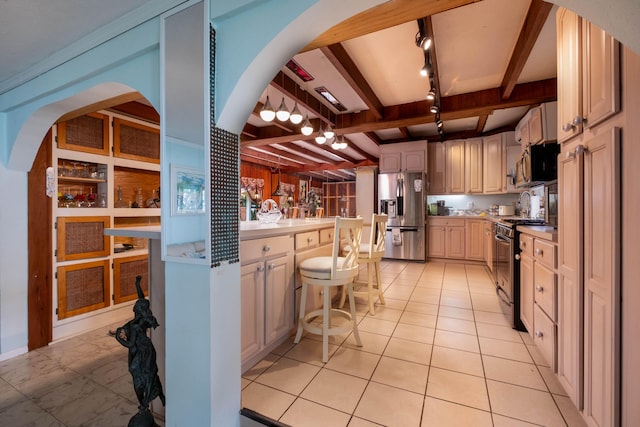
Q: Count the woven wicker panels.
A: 5